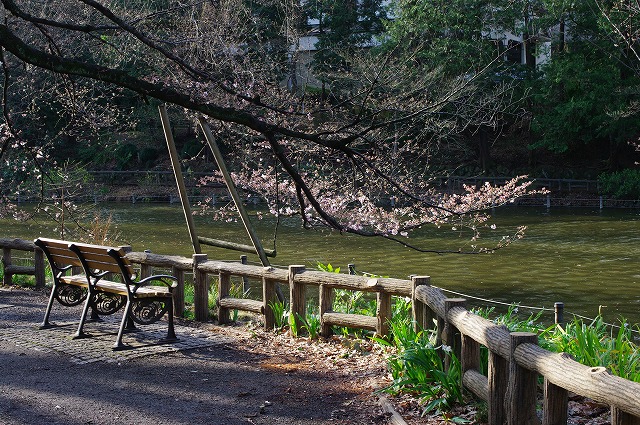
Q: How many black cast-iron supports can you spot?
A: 3